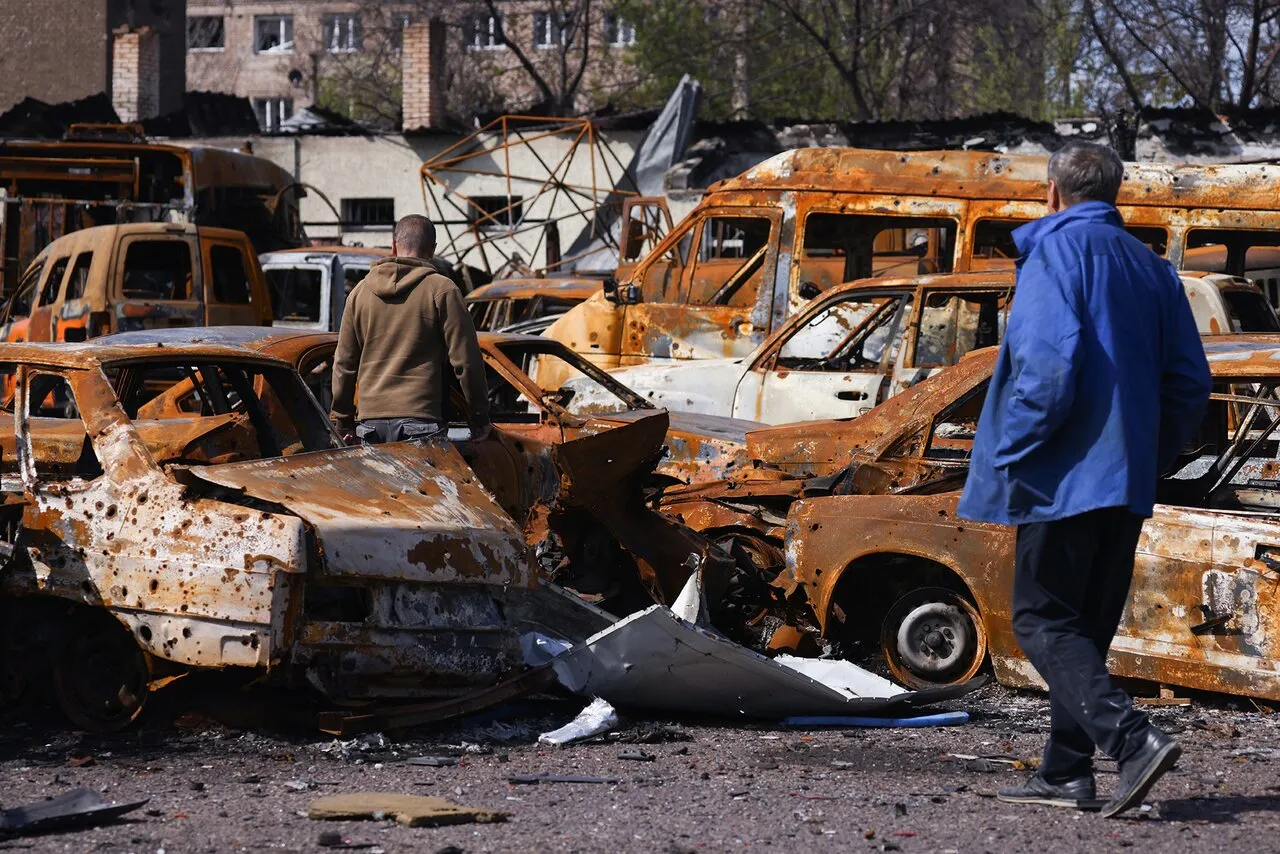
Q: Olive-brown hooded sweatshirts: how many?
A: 1